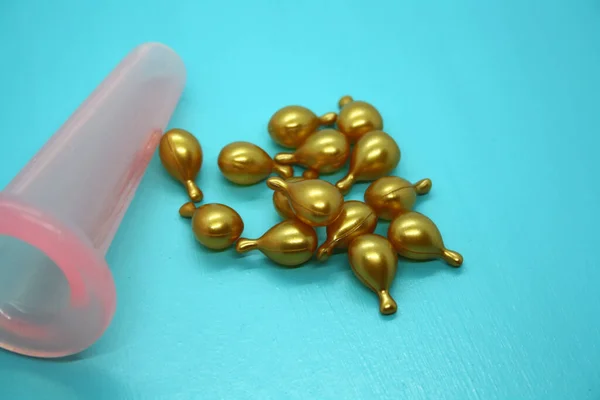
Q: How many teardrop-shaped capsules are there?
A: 14